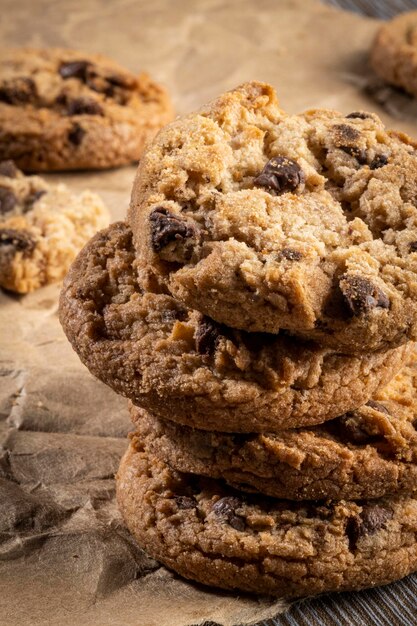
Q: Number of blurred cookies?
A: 3